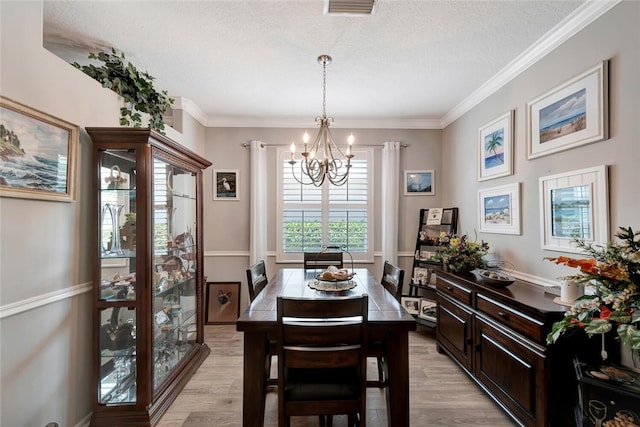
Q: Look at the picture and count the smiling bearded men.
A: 0